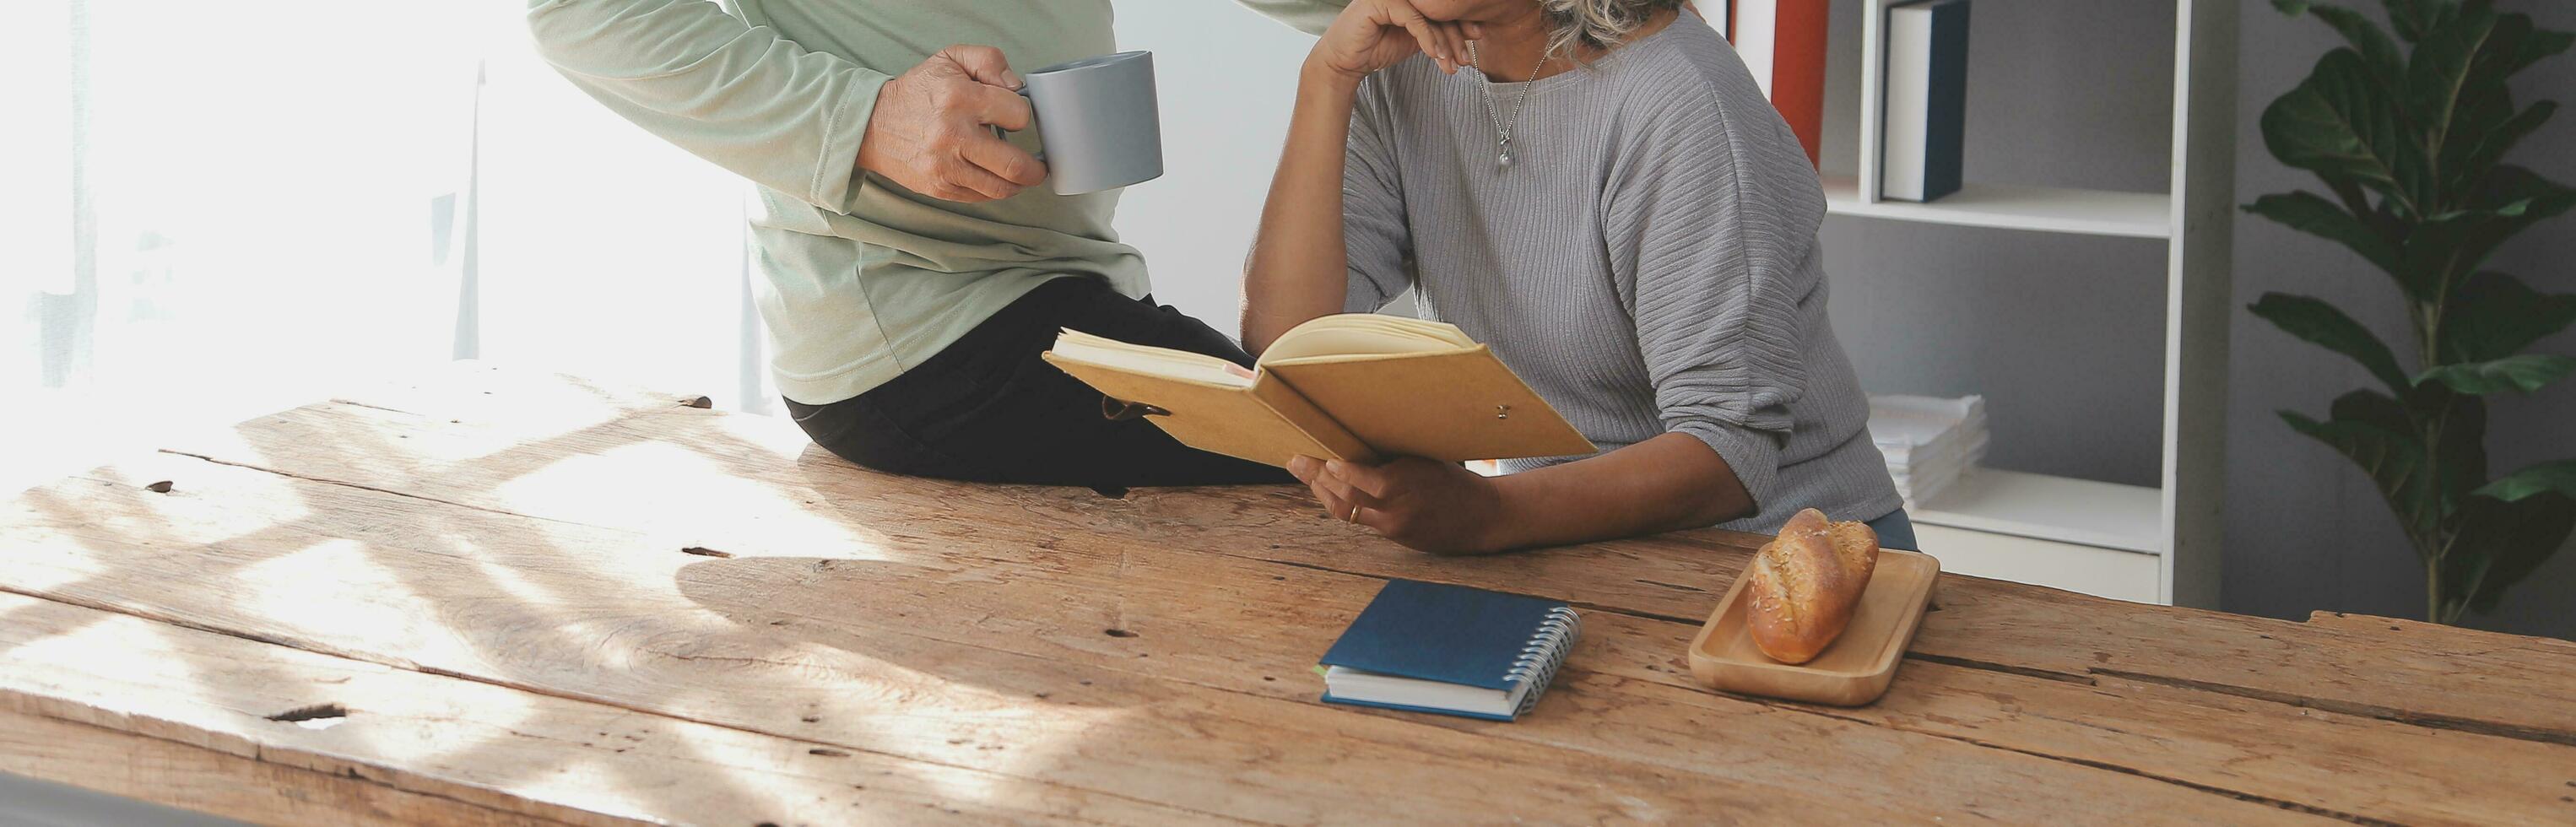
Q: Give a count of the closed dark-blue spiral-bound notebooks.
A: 1